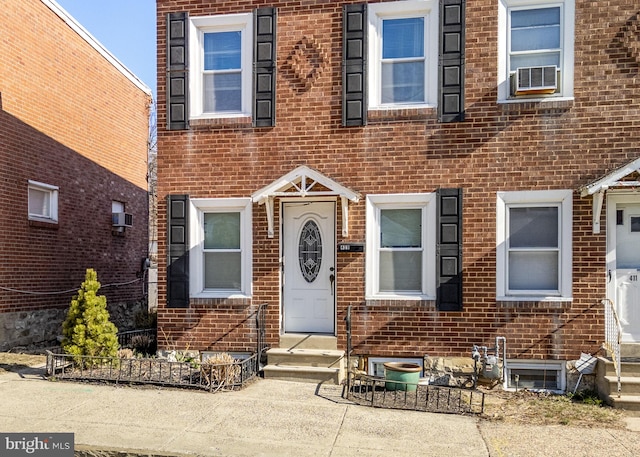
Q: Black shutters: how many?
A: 6